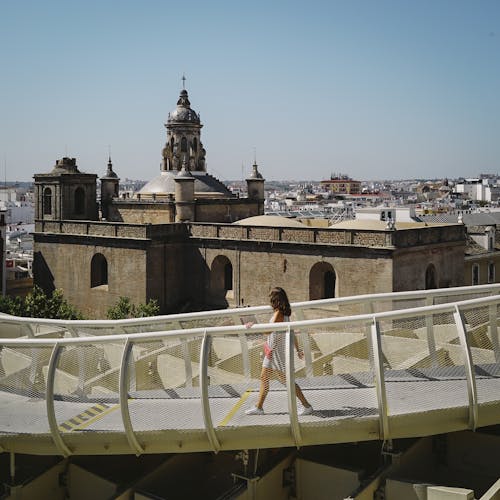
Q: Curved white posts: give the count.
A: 6